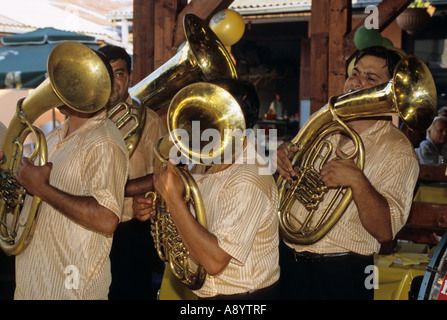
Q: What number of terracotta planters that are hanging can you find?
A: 1